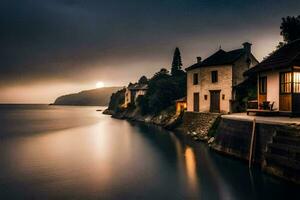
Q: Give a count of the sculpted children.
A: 0